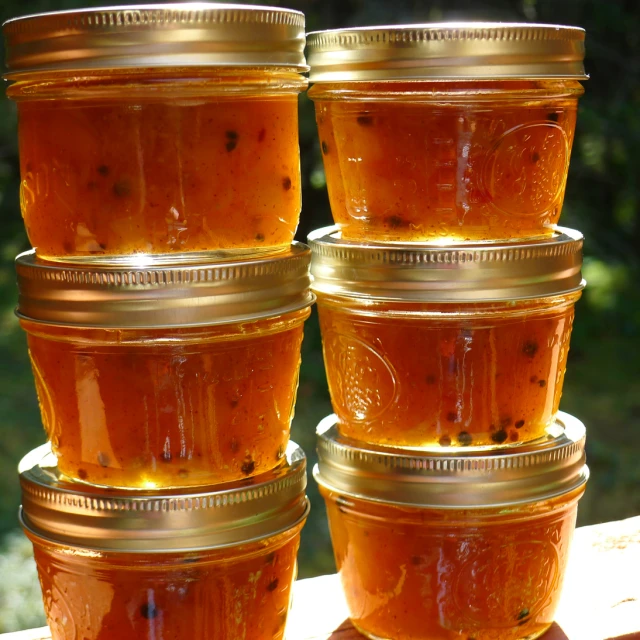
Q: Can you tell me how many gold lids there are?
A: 6